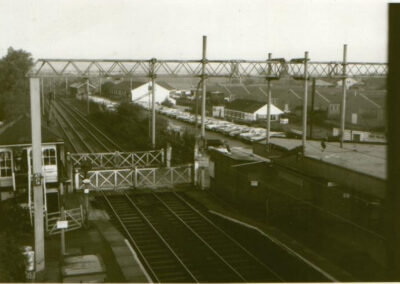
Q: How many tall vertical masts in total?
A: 6